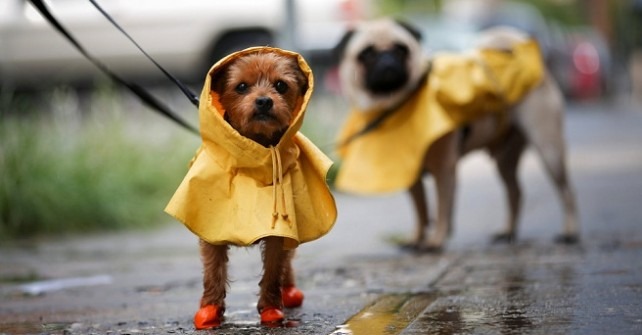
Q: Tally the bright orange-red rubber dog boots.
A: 3